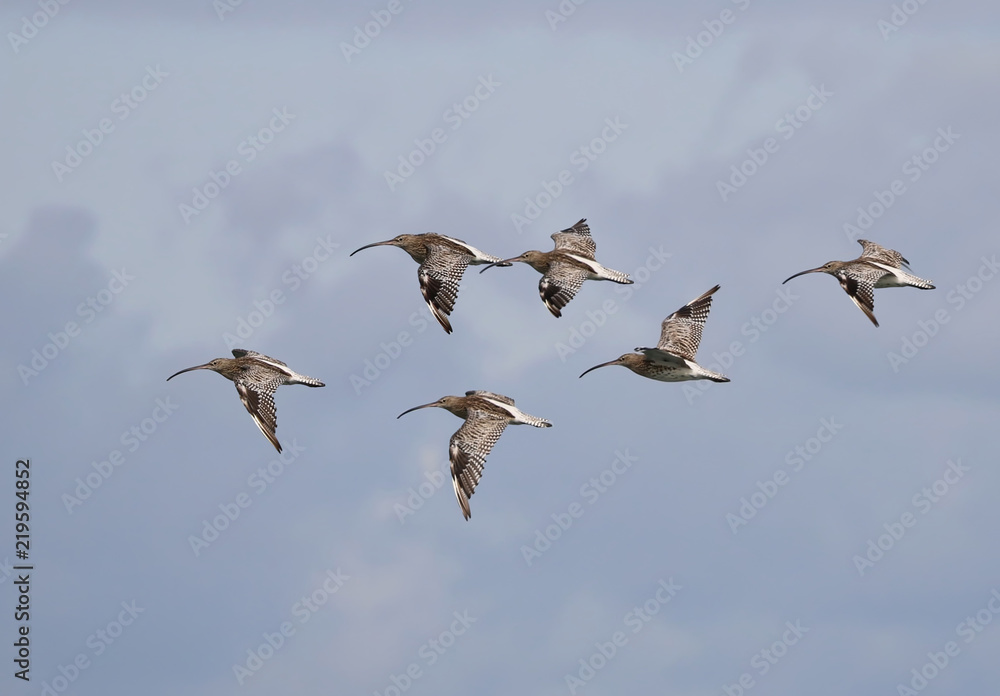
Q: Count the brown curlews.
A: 6